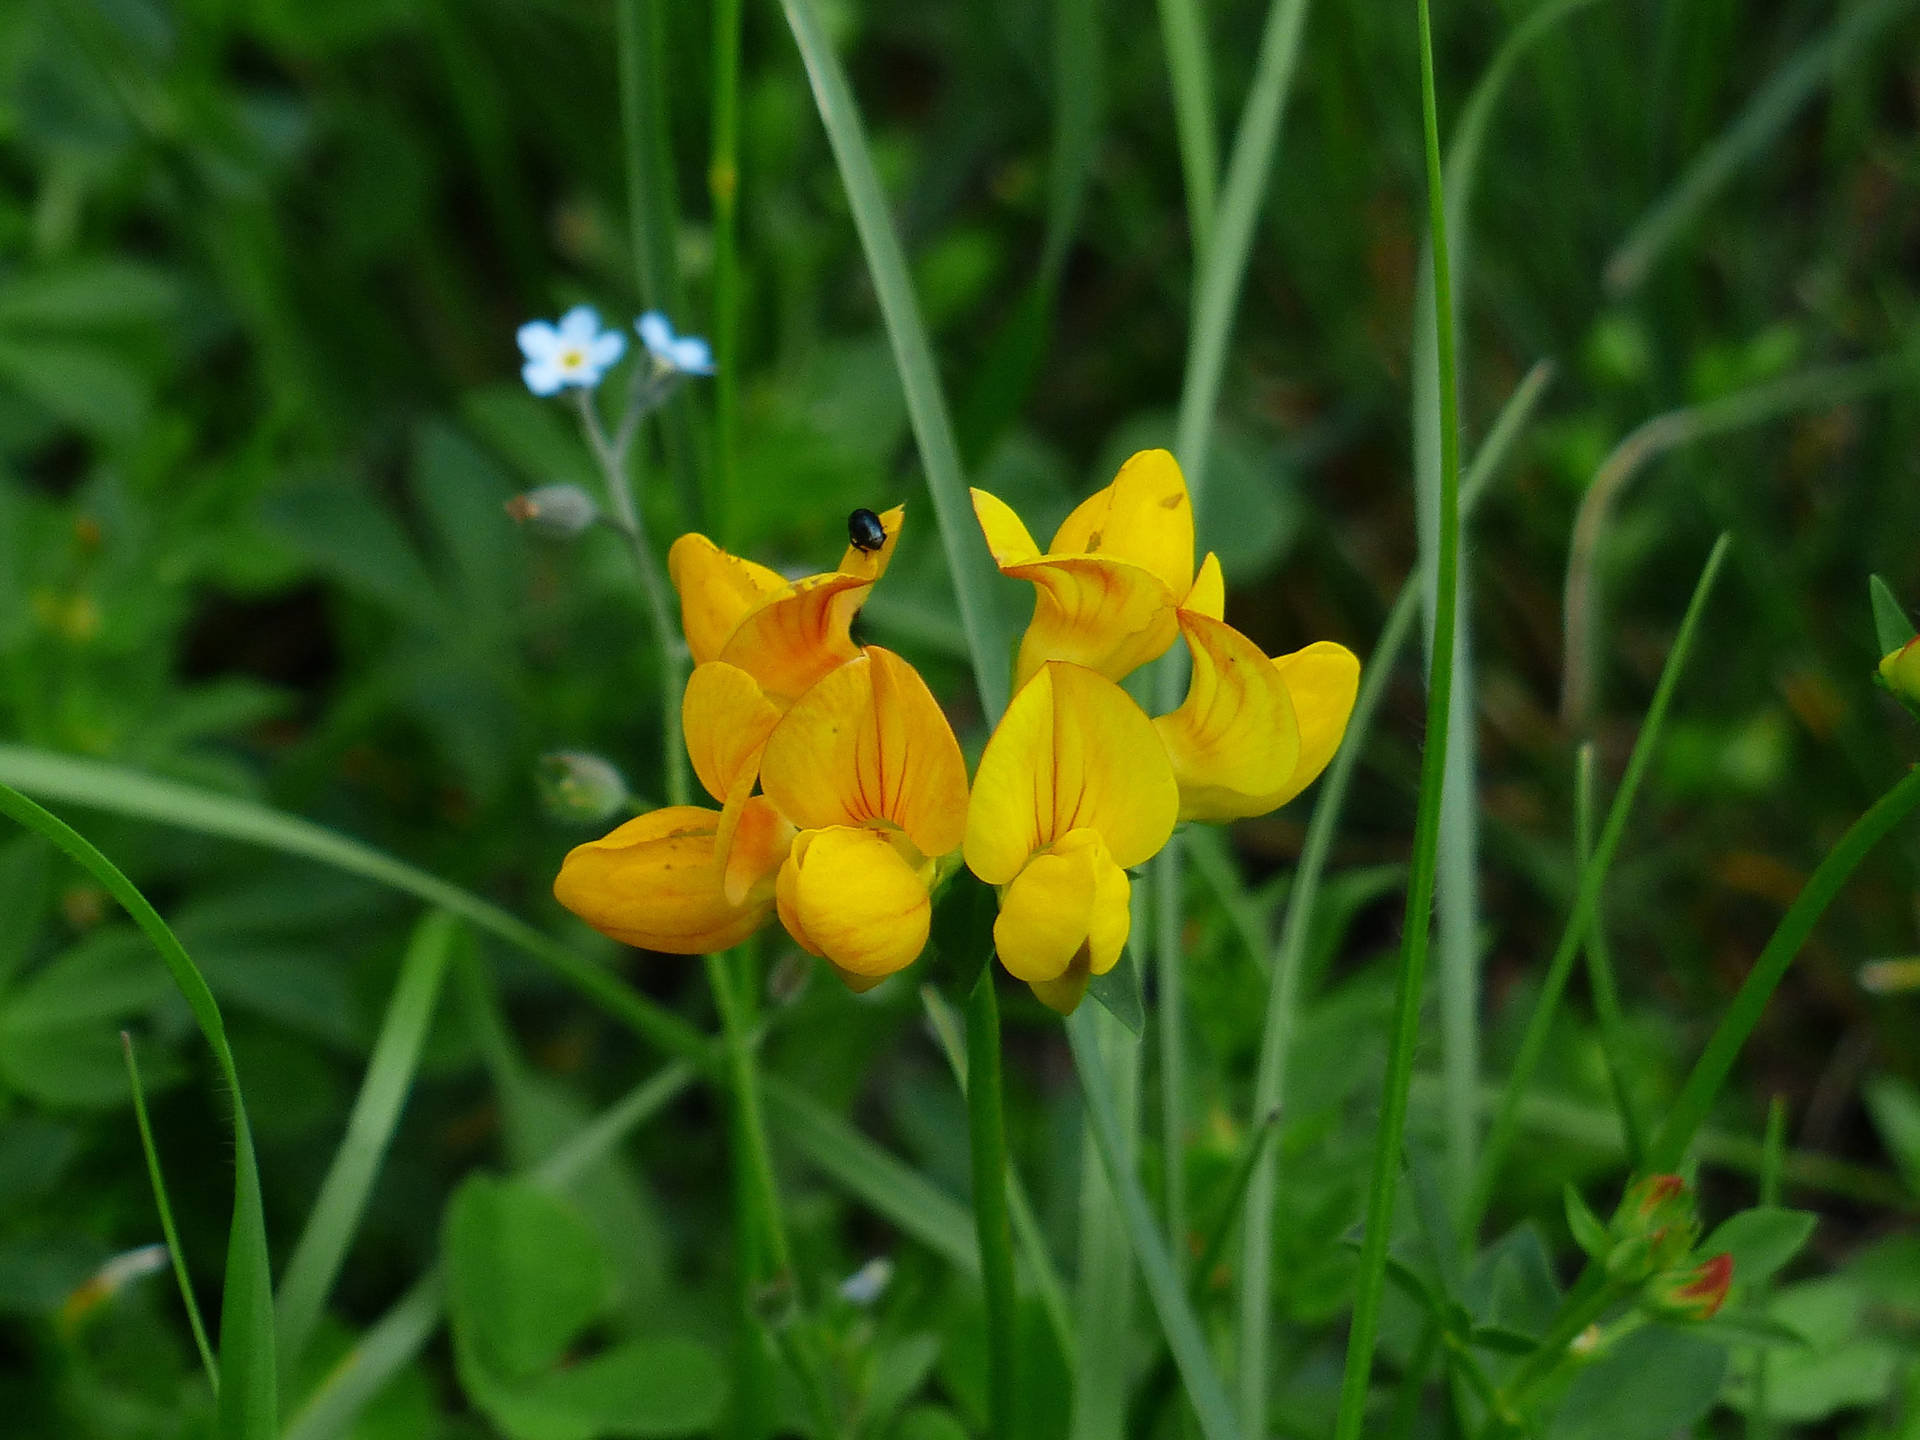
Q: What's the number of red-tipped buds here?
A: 2